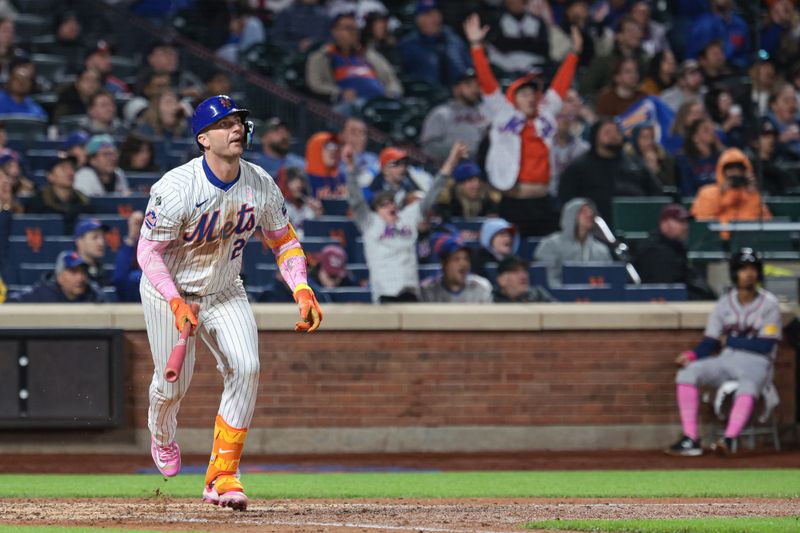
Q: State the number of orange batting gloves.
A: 2